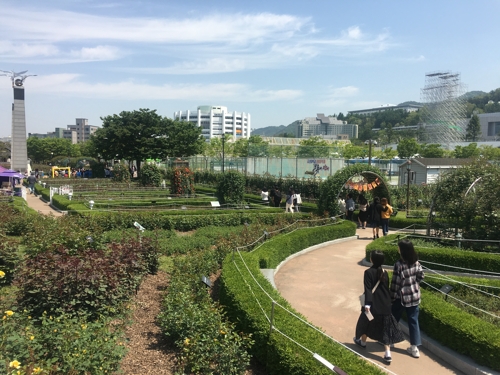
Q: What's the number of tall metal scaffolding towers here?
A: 1